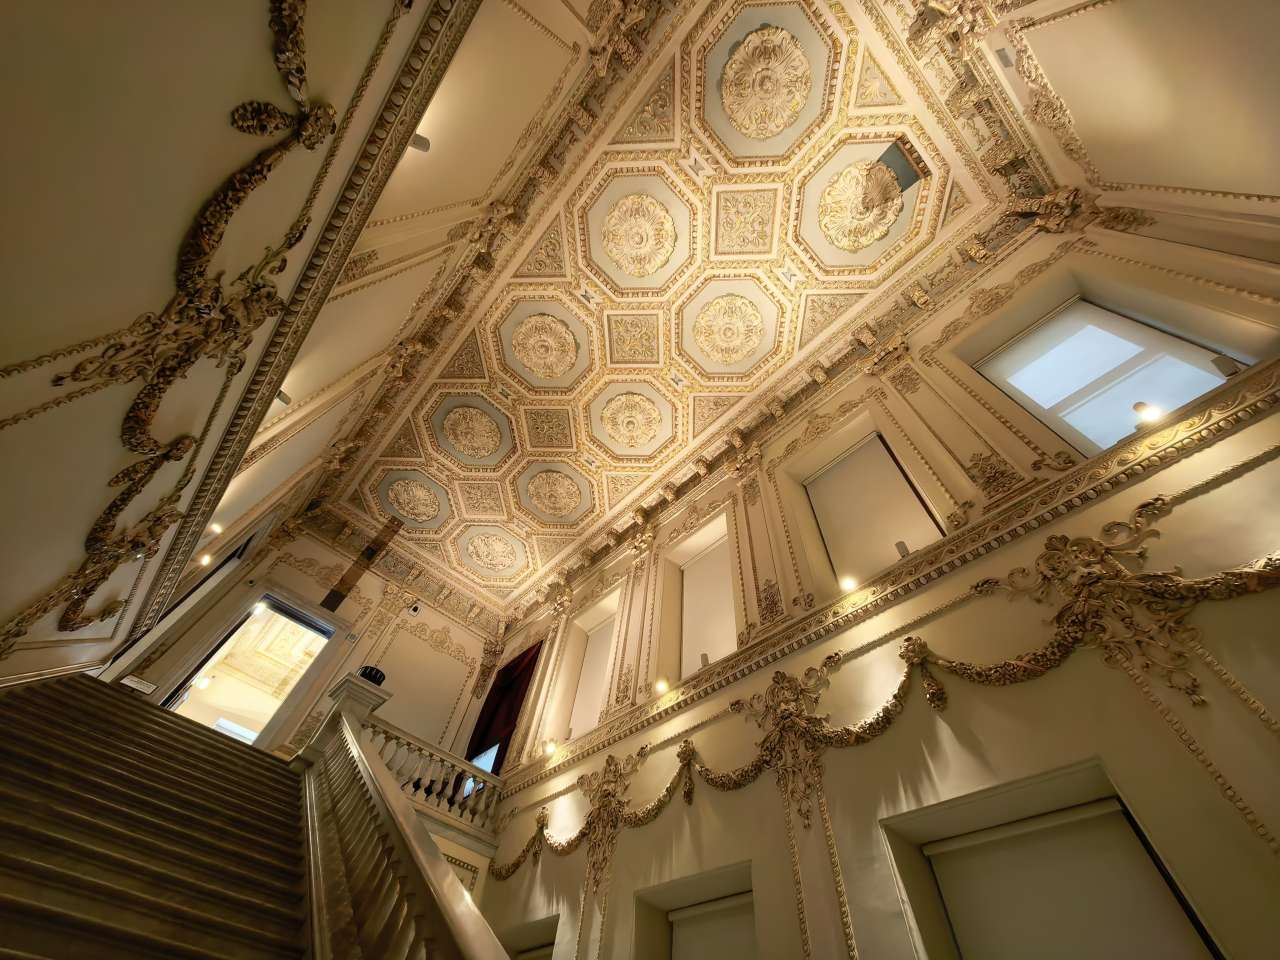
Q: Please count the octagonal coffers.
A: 10